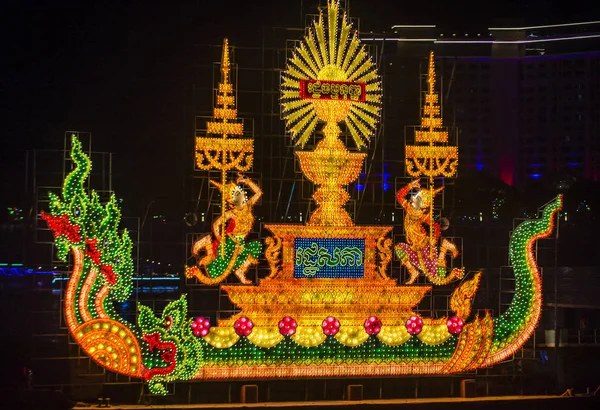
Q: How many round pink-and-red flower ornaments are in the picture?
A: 7